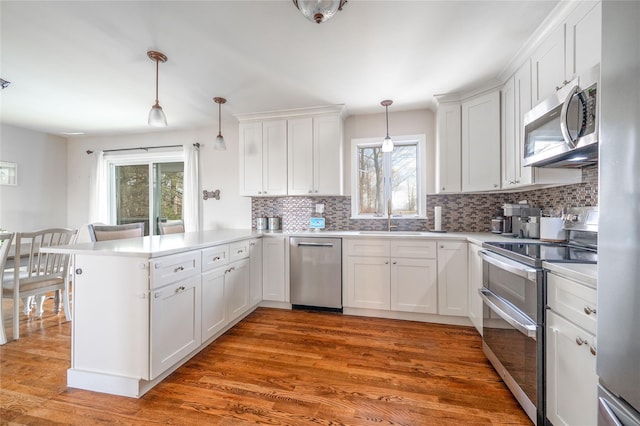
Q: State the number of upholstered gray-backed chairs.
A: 2